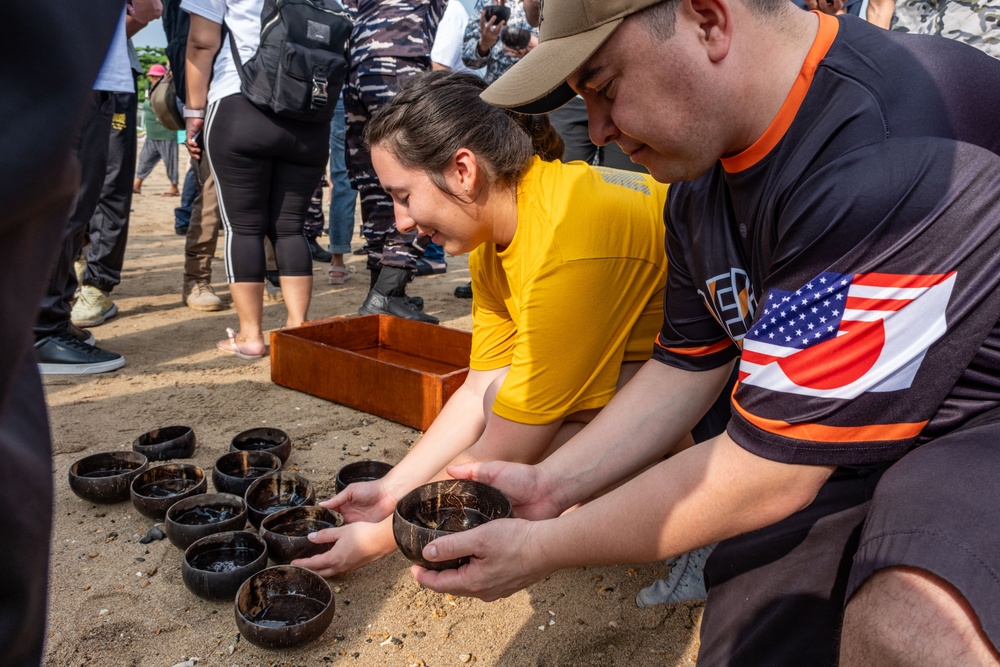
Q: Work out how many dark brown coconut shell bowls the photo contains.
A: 12